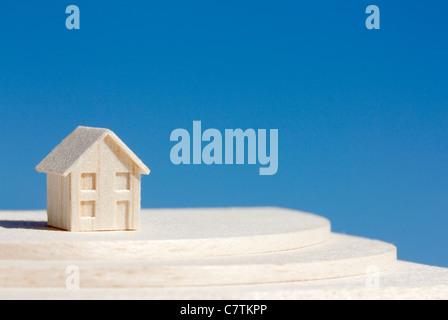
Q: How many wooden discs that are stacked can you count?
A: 3